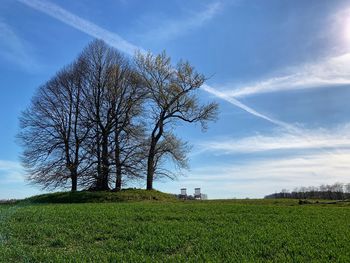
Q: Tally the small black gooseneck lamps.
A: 0